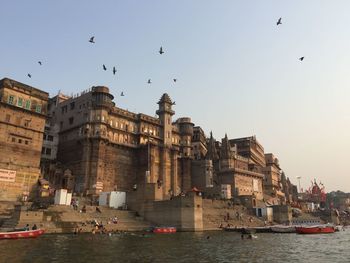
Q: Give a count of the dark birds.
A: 11